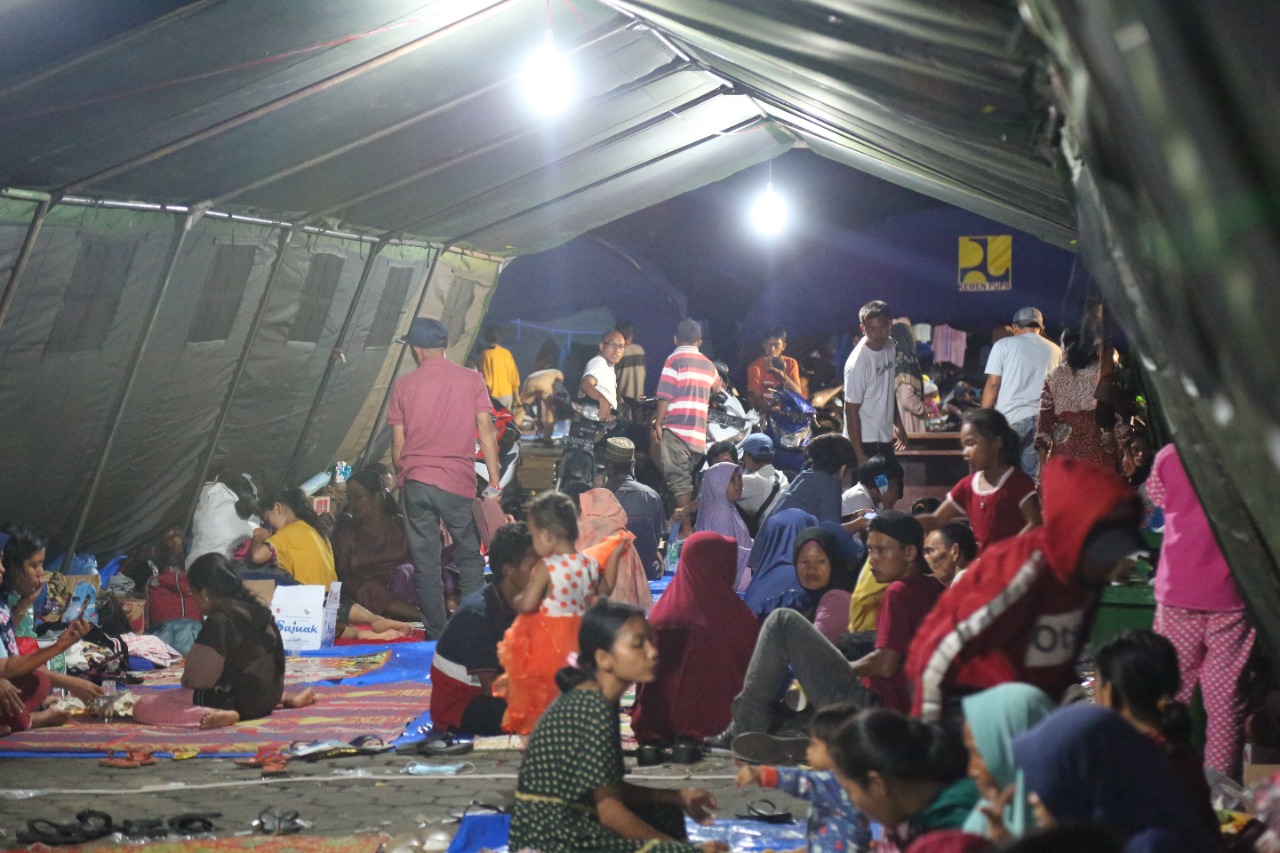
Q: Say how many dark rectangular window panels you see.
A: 5